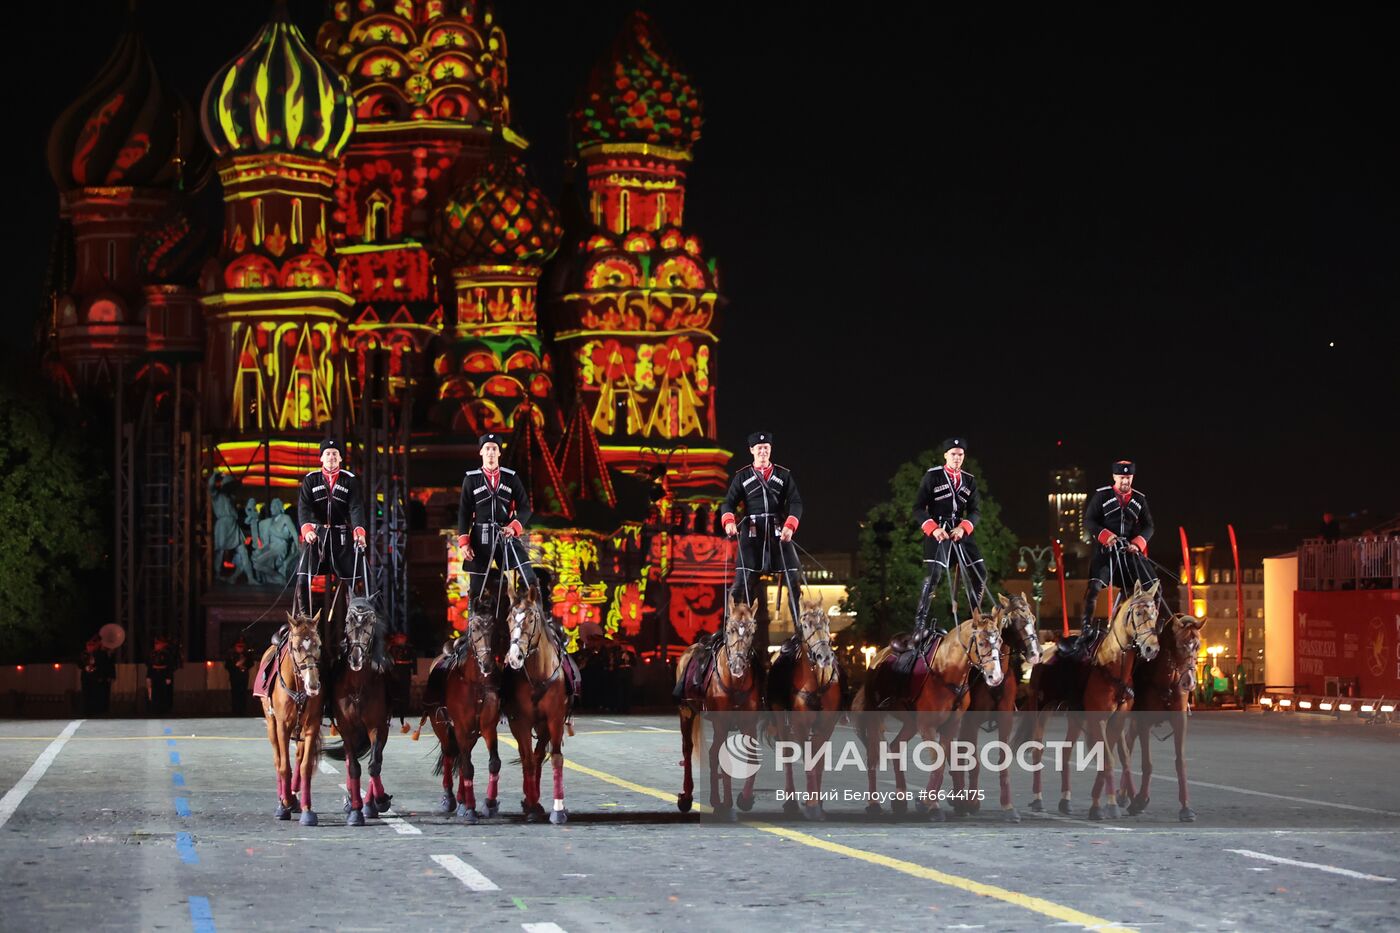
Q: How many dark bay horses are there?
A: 2